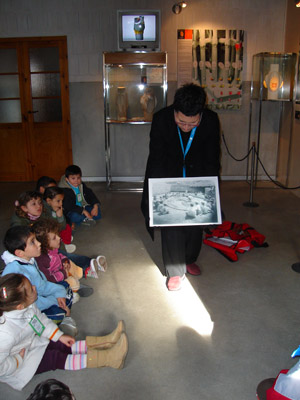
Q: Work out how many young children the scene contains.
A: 8